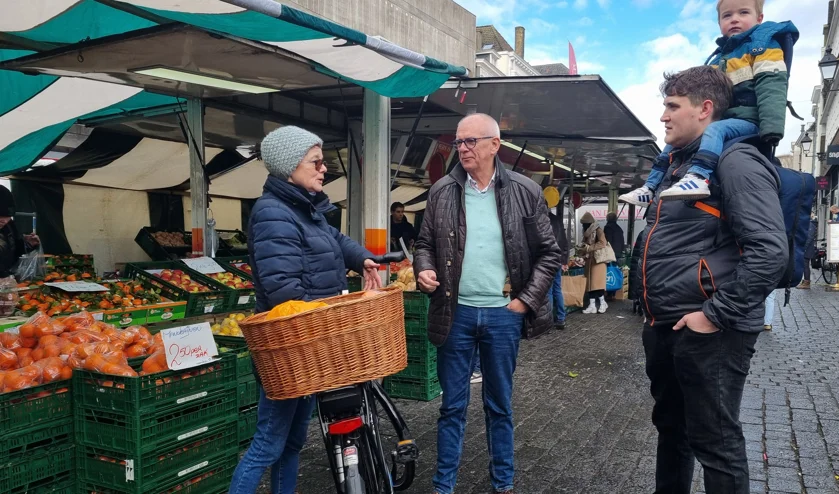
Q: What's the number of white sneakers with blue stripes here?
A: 2